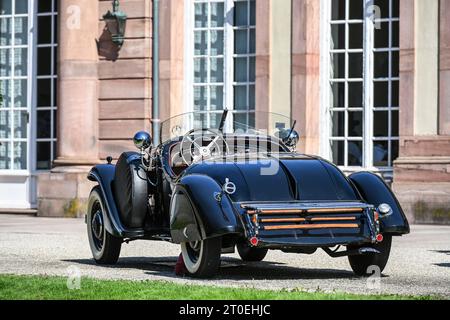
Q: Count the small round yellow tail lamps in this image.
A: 0